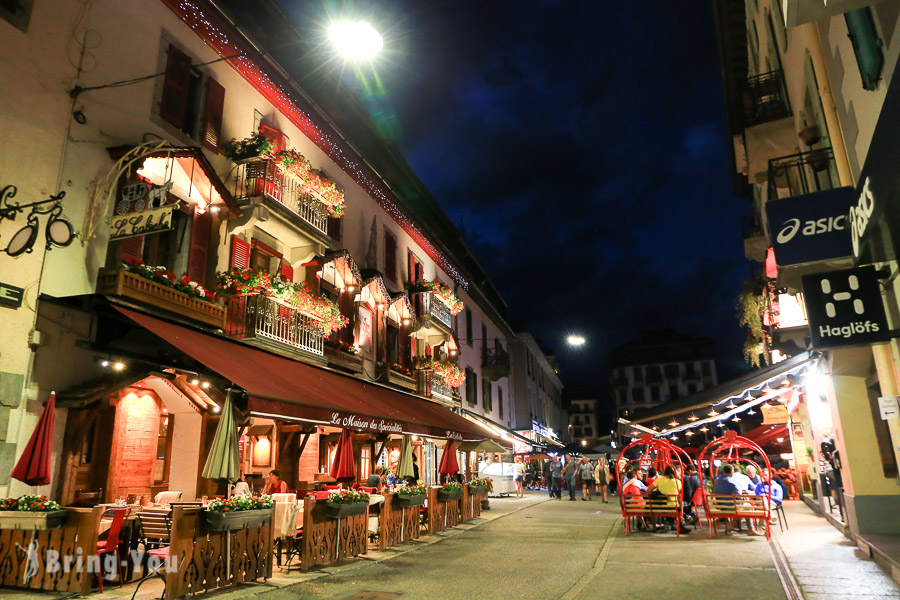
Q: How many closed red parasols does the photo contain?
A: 3